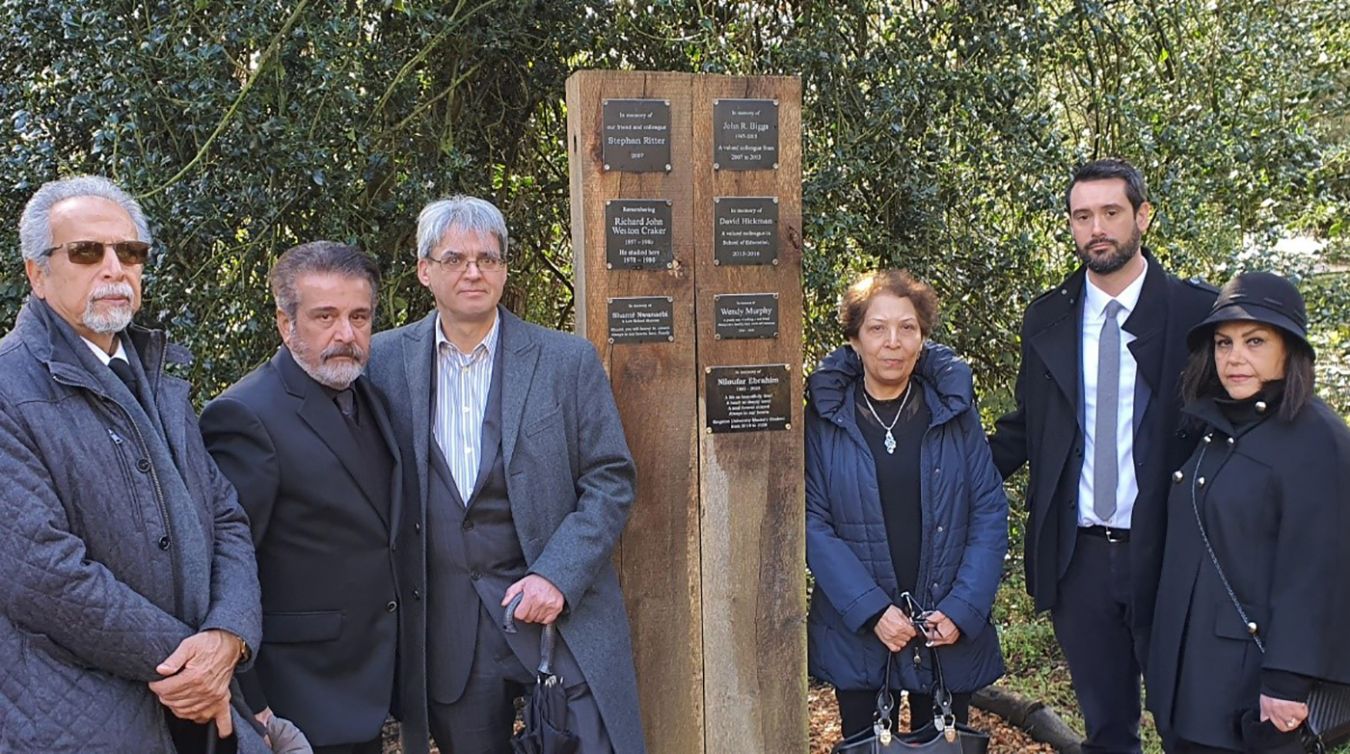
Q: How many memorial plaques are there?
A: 7